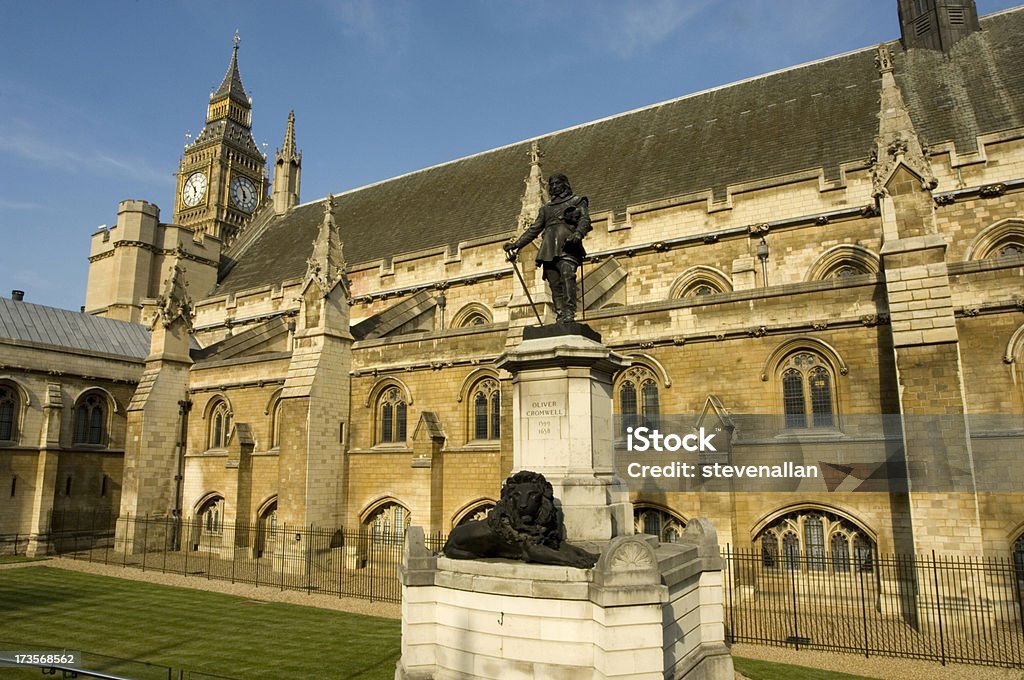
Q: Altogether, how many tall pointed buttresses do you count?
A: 4